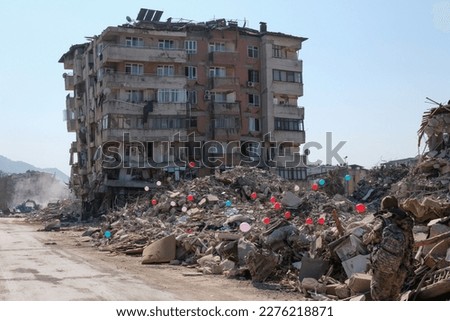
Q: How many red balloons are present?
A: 12